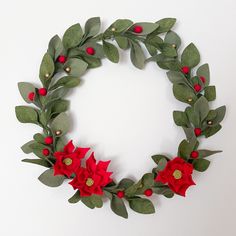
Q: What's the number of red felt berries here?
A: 14